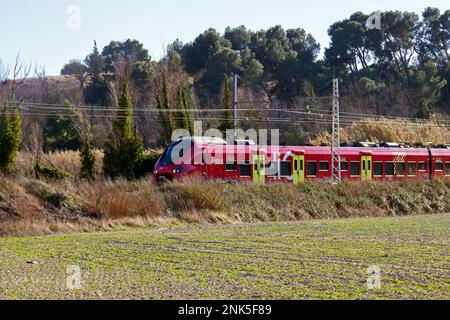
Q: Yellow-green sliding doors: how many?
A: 3